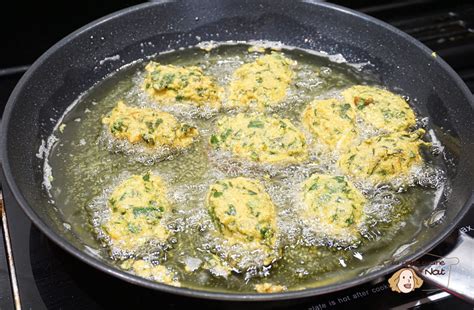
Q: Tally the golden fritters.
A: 10